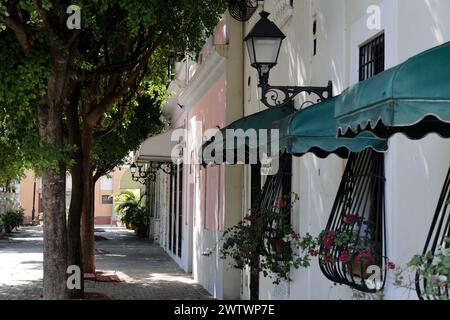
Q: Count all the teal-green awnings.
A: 3